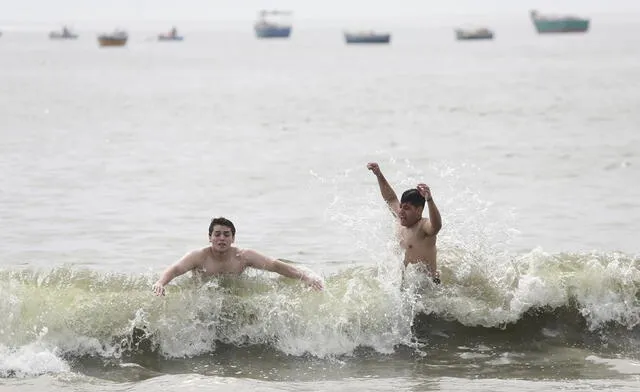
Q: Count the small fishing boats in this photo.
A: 7